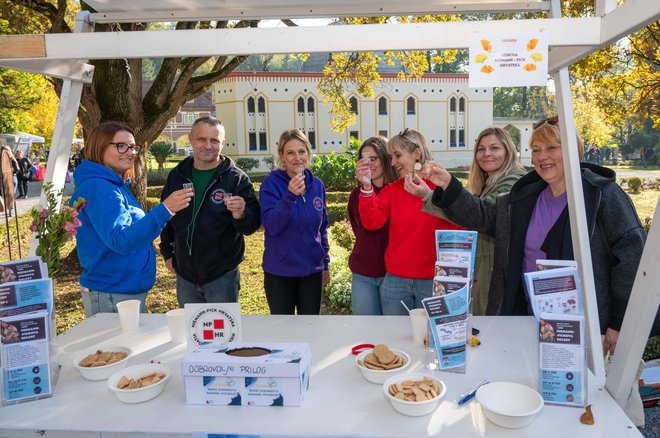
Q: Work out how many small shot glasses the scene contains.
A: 6